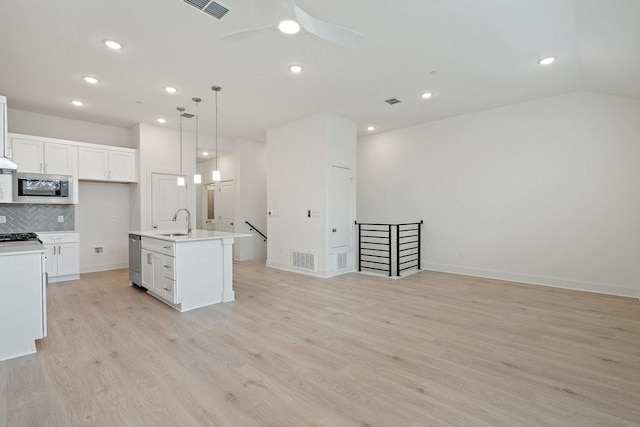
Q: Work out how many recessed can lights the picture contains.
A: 10